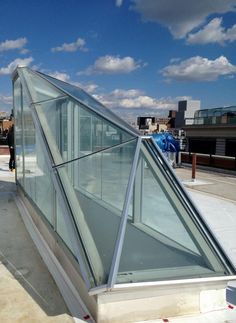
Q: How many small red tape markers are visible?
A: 3